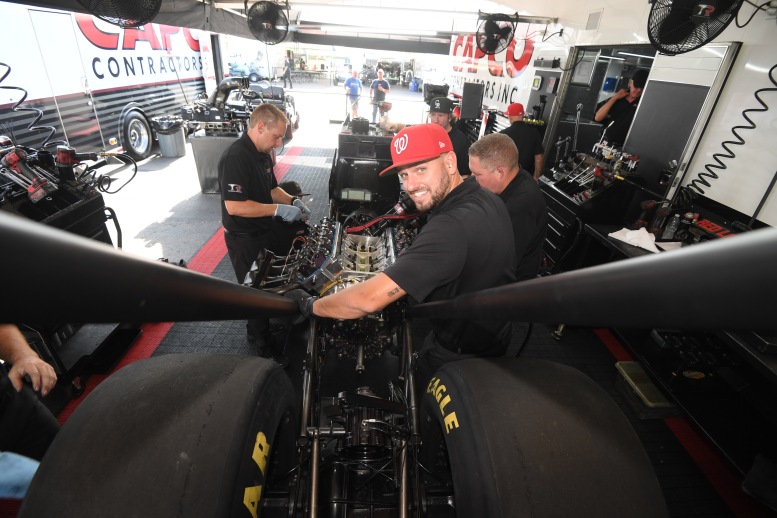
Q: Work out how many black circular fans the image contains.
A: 4